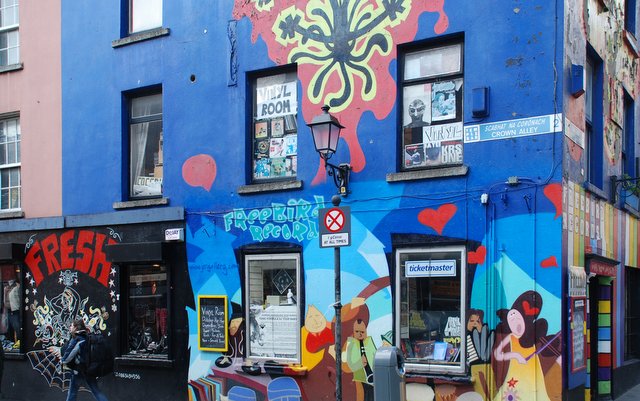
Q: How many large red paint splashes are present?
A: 1